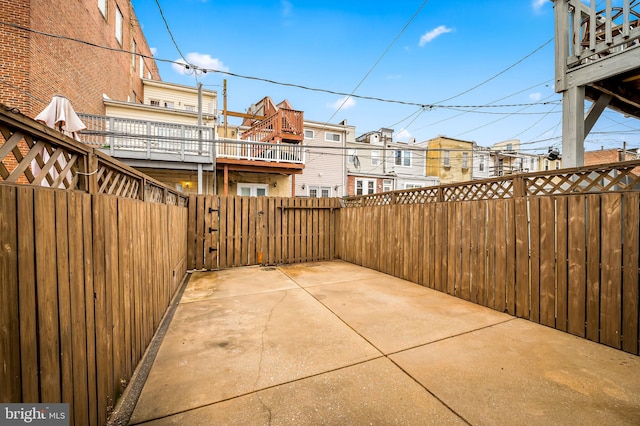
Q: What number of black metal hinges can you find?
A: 3